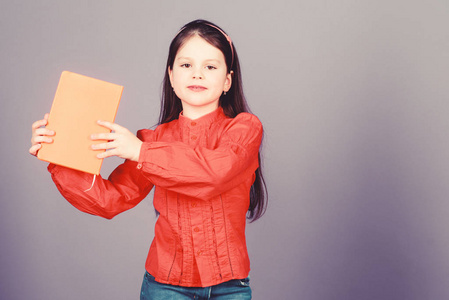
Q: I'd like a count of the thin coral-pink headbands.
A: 1